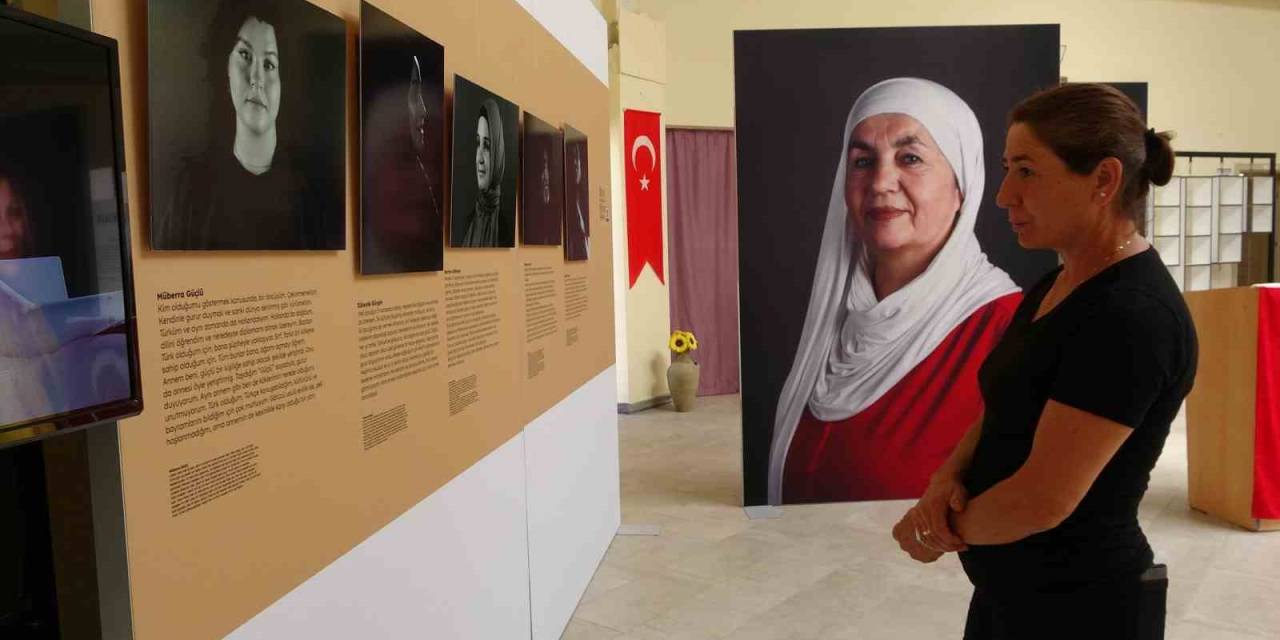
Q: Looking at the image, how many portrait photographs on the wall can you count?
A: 5